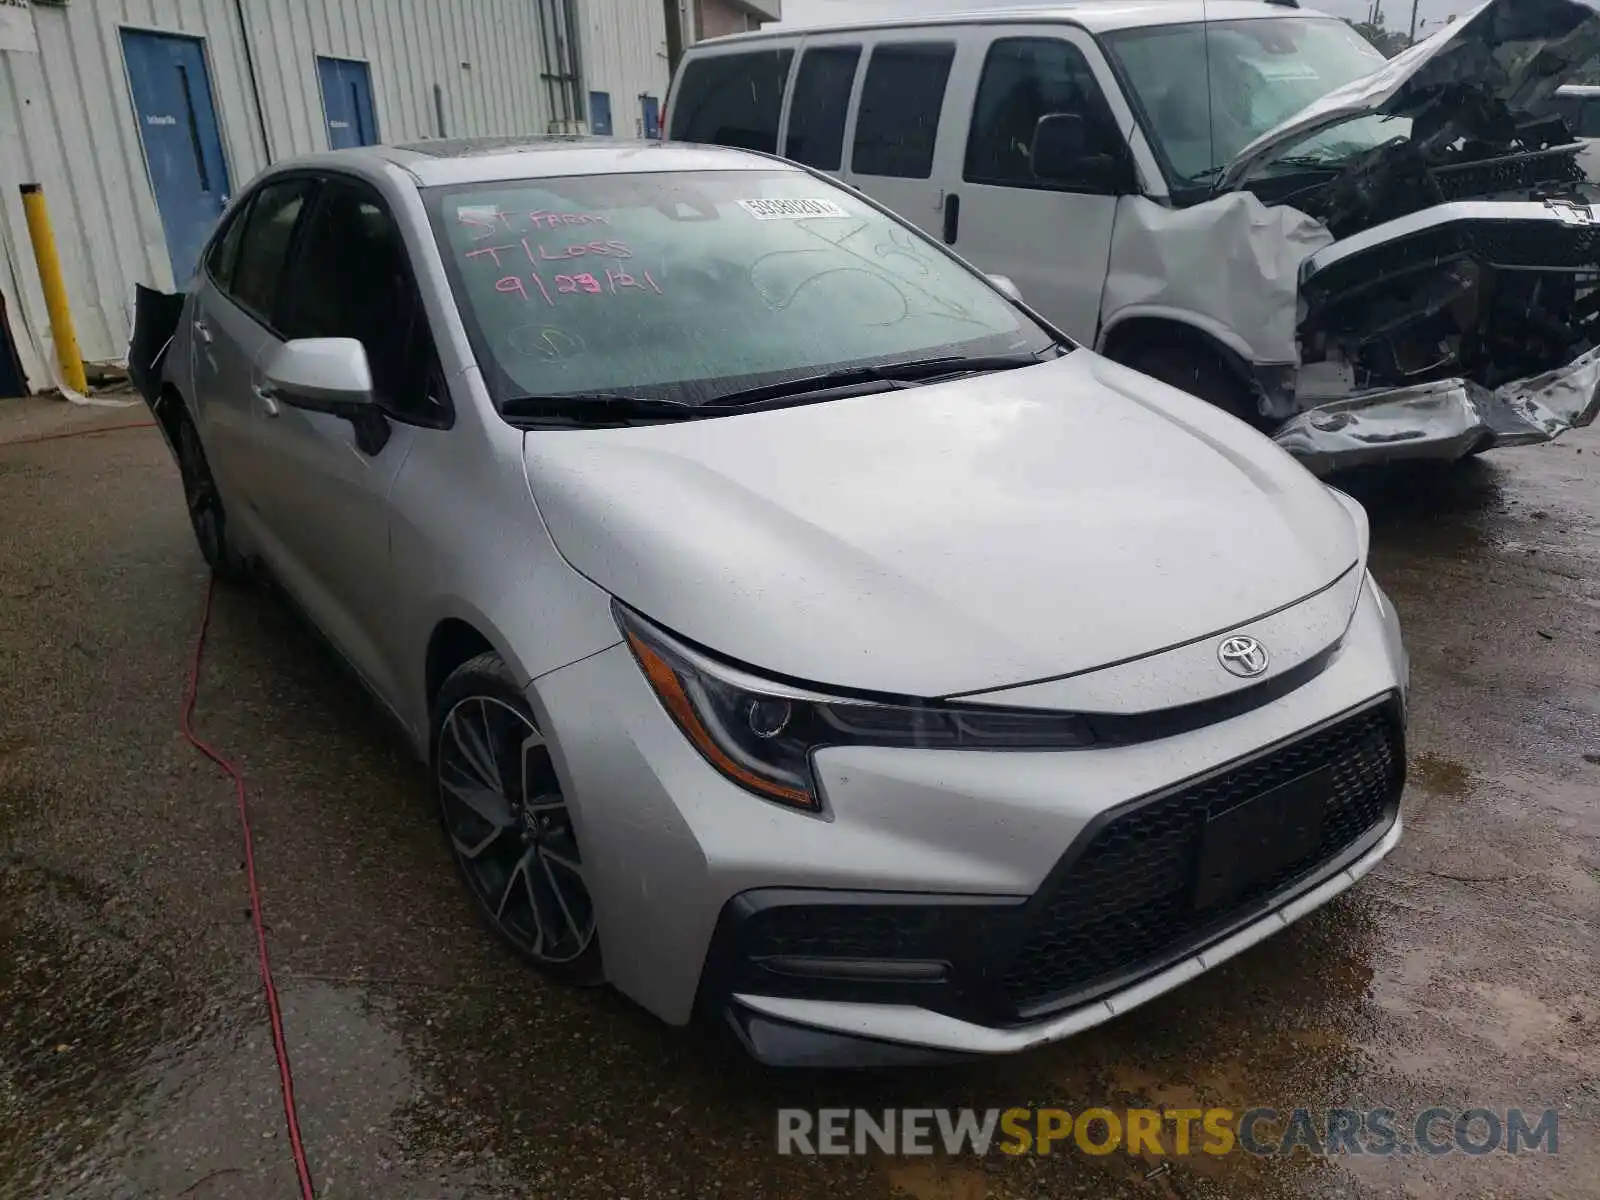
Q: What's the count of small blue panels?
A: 2